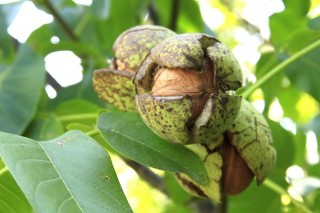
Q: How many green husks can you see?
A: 3